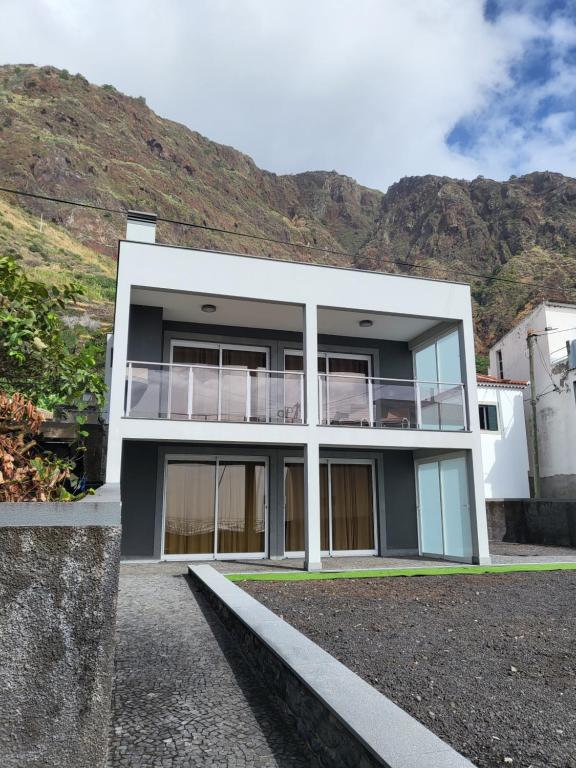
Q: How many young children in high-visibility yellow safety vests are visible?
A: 0